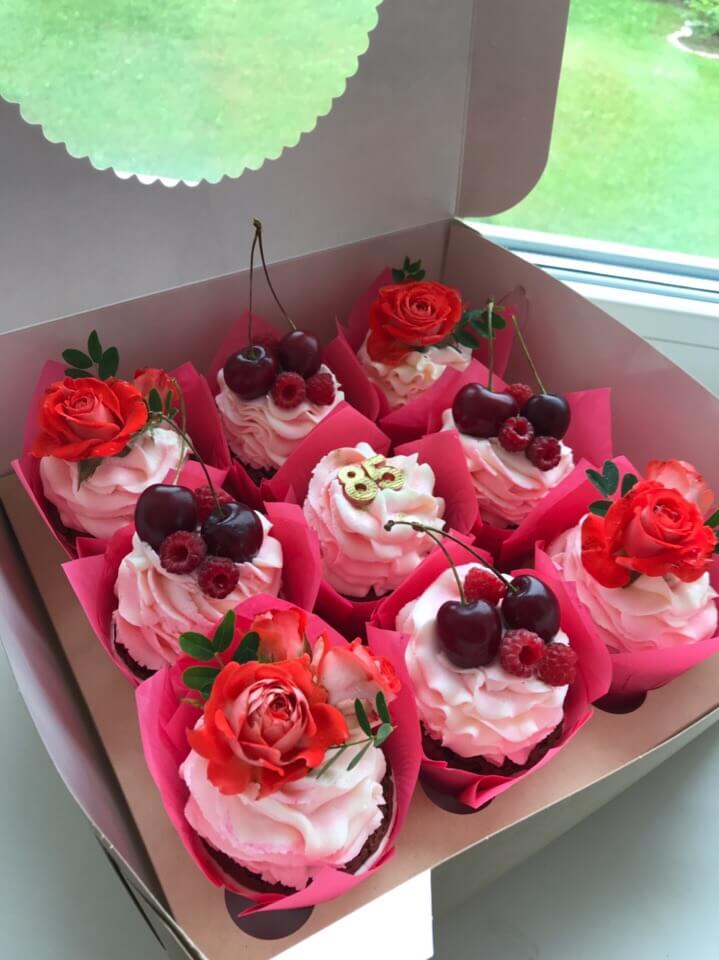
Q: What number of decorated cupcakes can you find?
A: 9